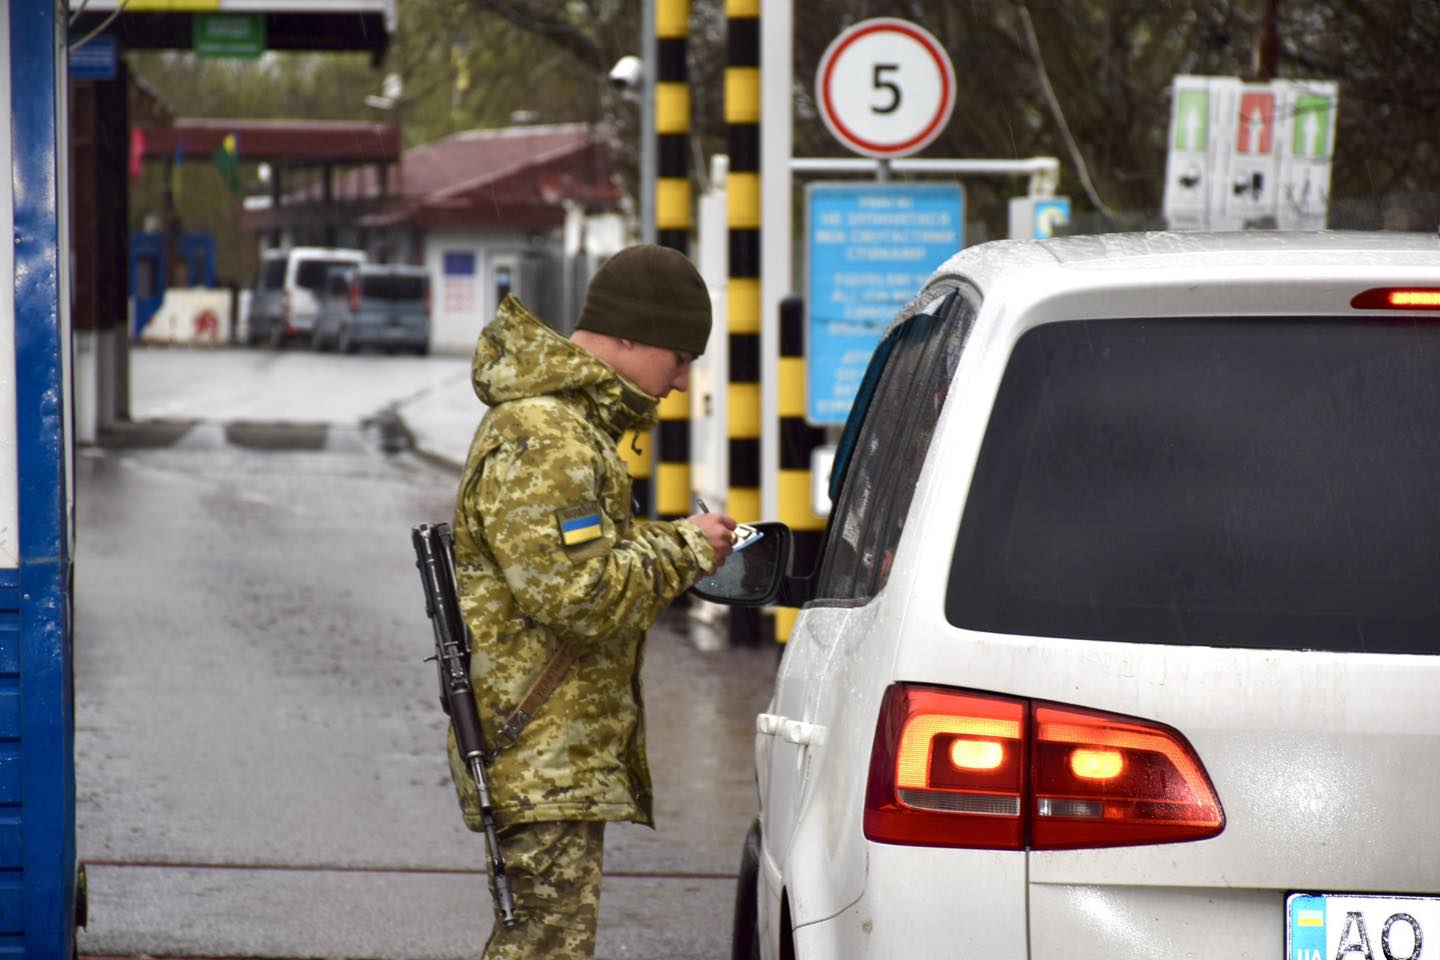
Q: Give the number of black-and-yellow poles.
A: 4